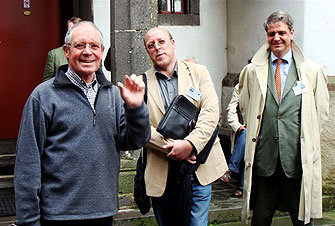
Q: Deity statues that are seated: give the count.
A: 0